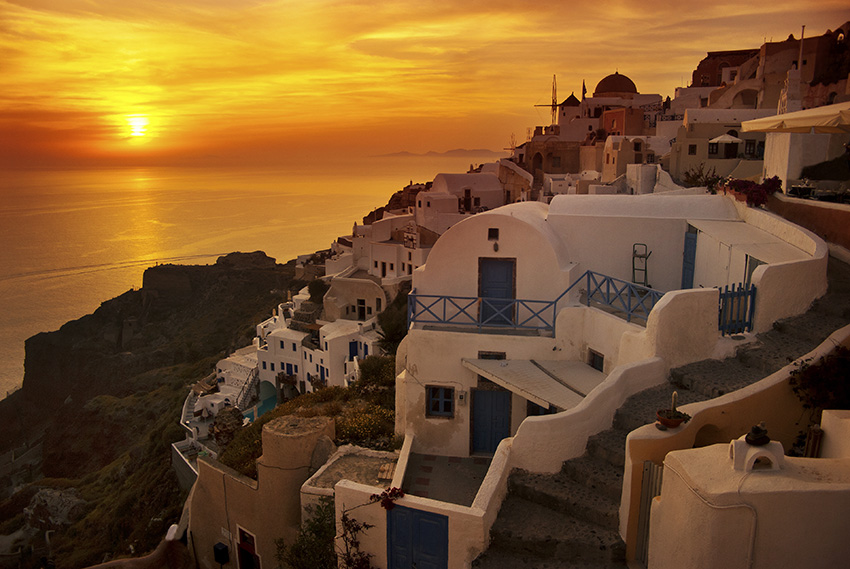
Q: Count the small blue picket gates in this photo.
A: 1